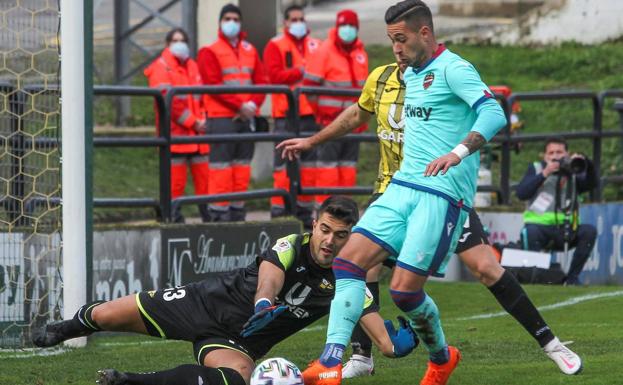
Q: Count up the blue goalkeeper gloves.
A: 2